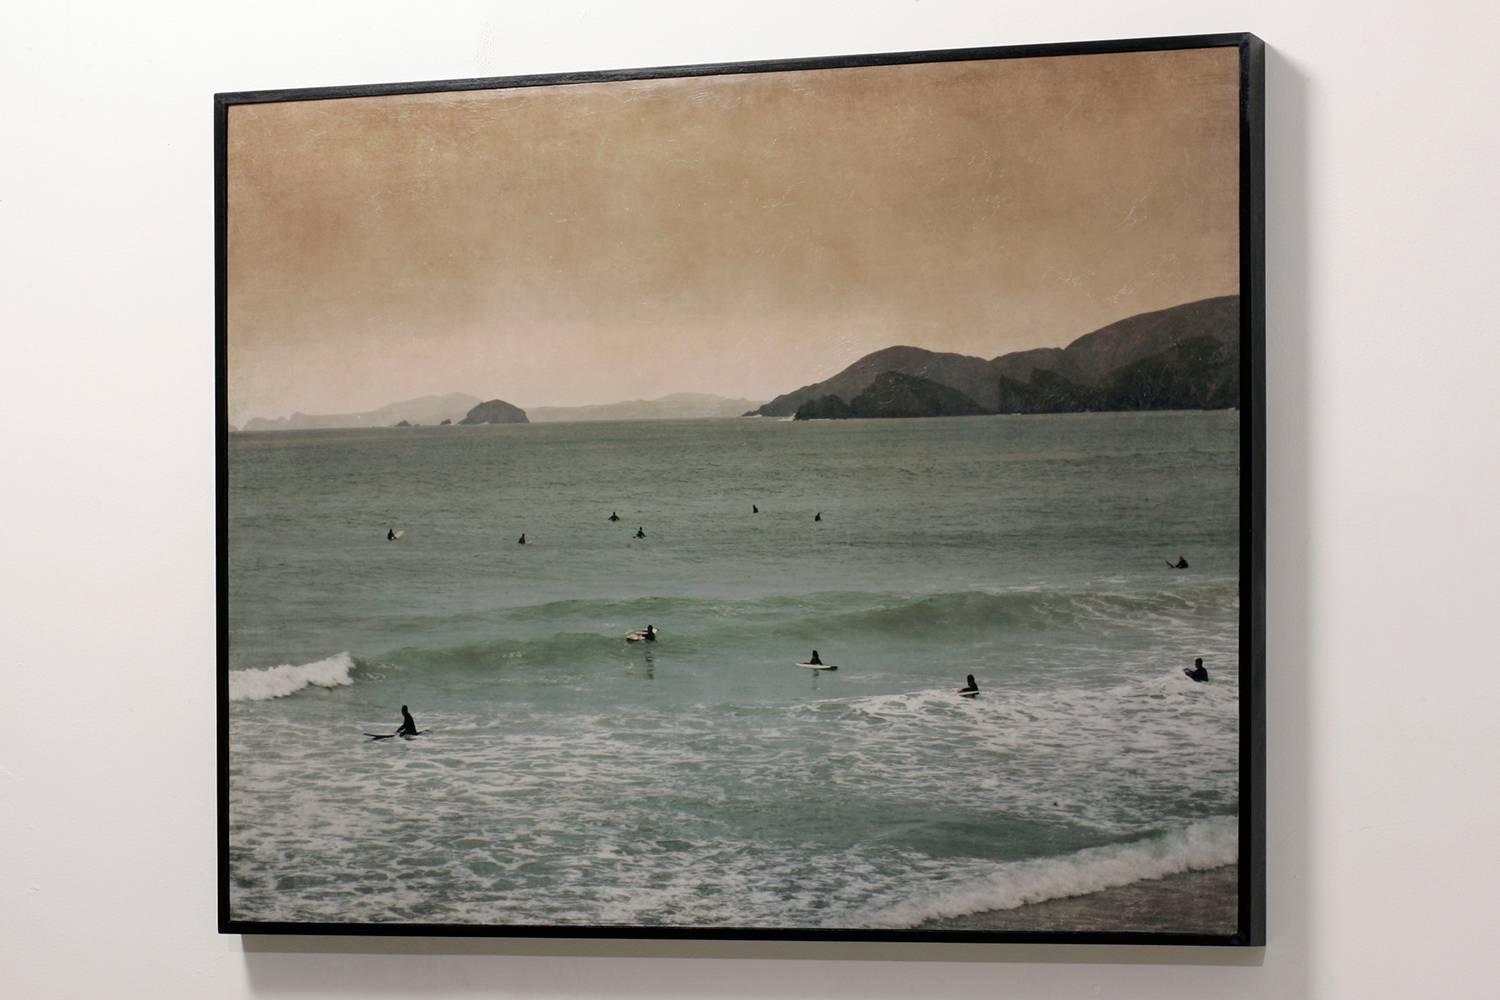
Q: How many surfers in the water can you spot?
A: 12